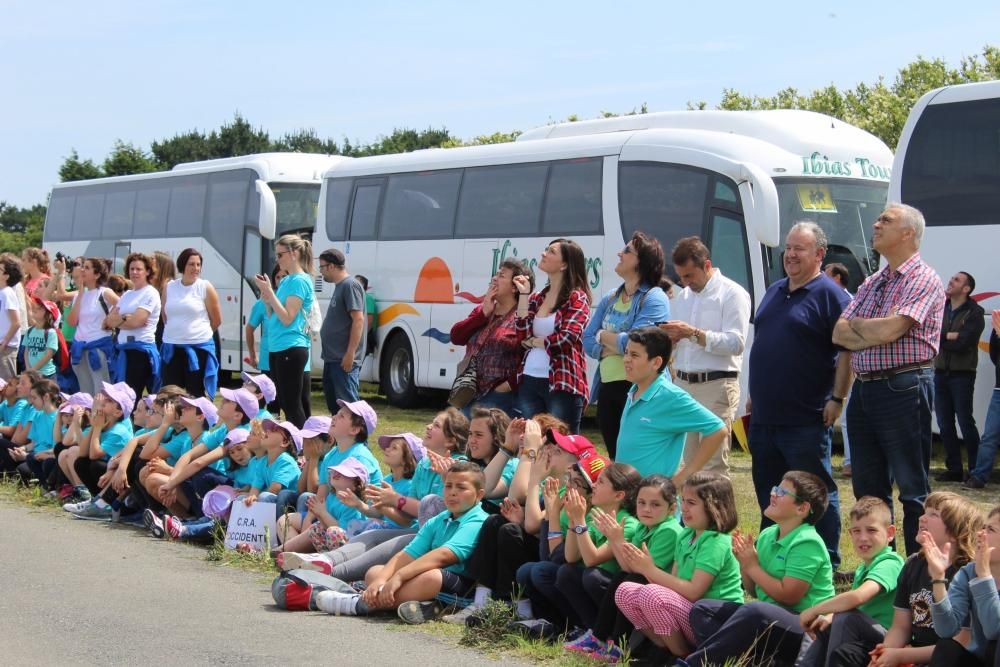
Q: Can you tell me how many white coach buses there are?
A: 3